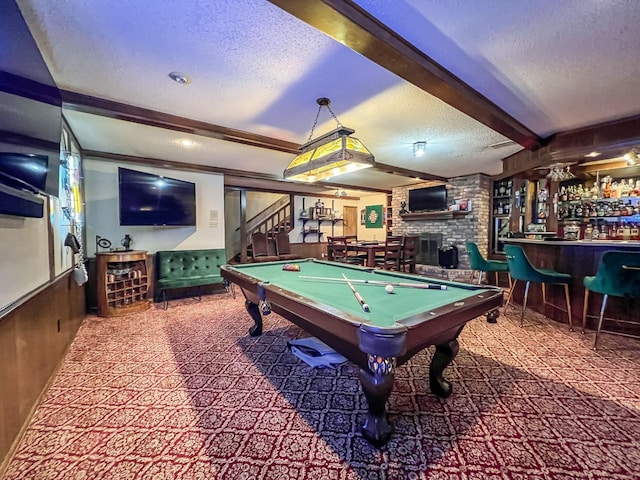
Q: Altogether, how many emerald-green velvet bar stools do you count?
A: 3